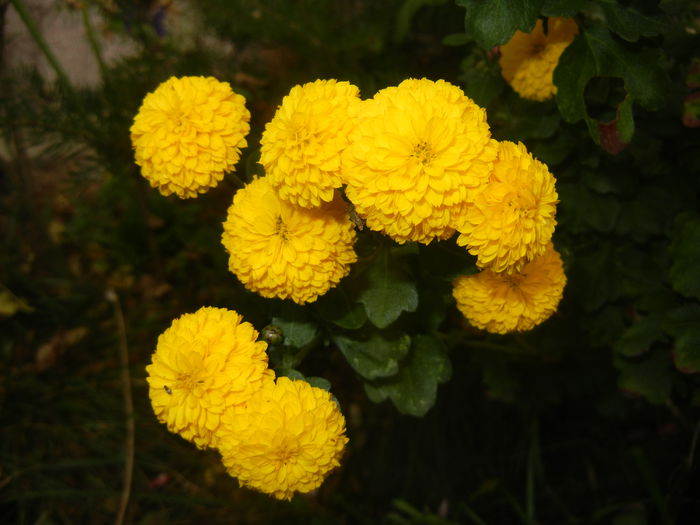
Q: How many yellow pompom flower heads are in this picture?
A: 9